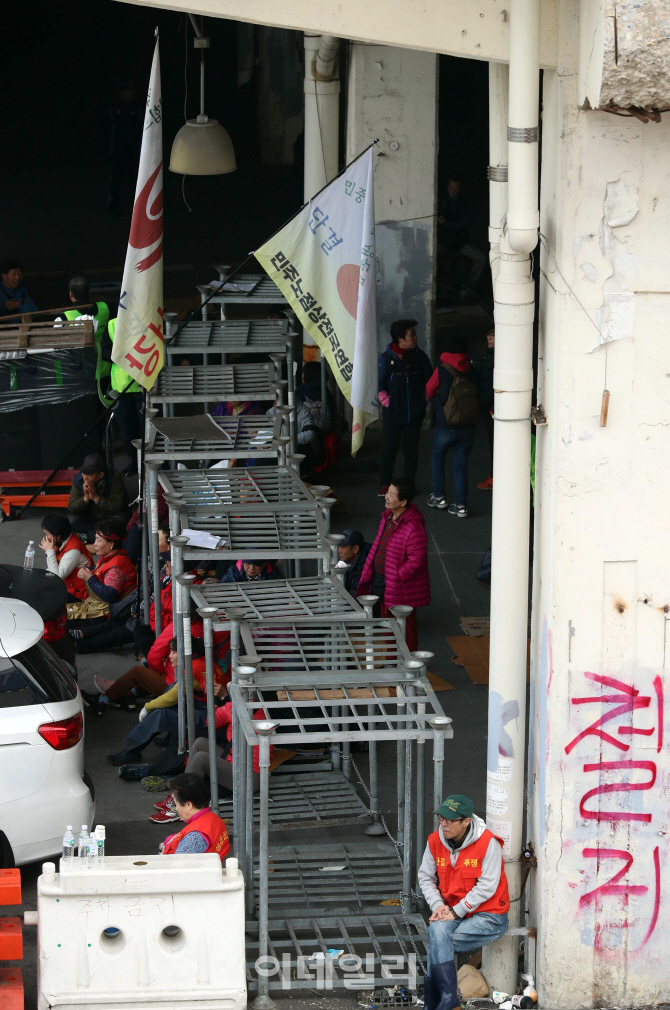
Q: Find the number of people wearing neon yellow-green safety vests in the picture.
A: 2